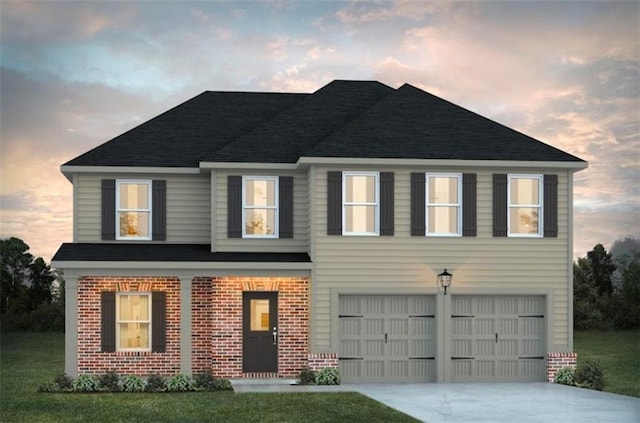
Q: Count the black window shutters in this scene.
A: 12